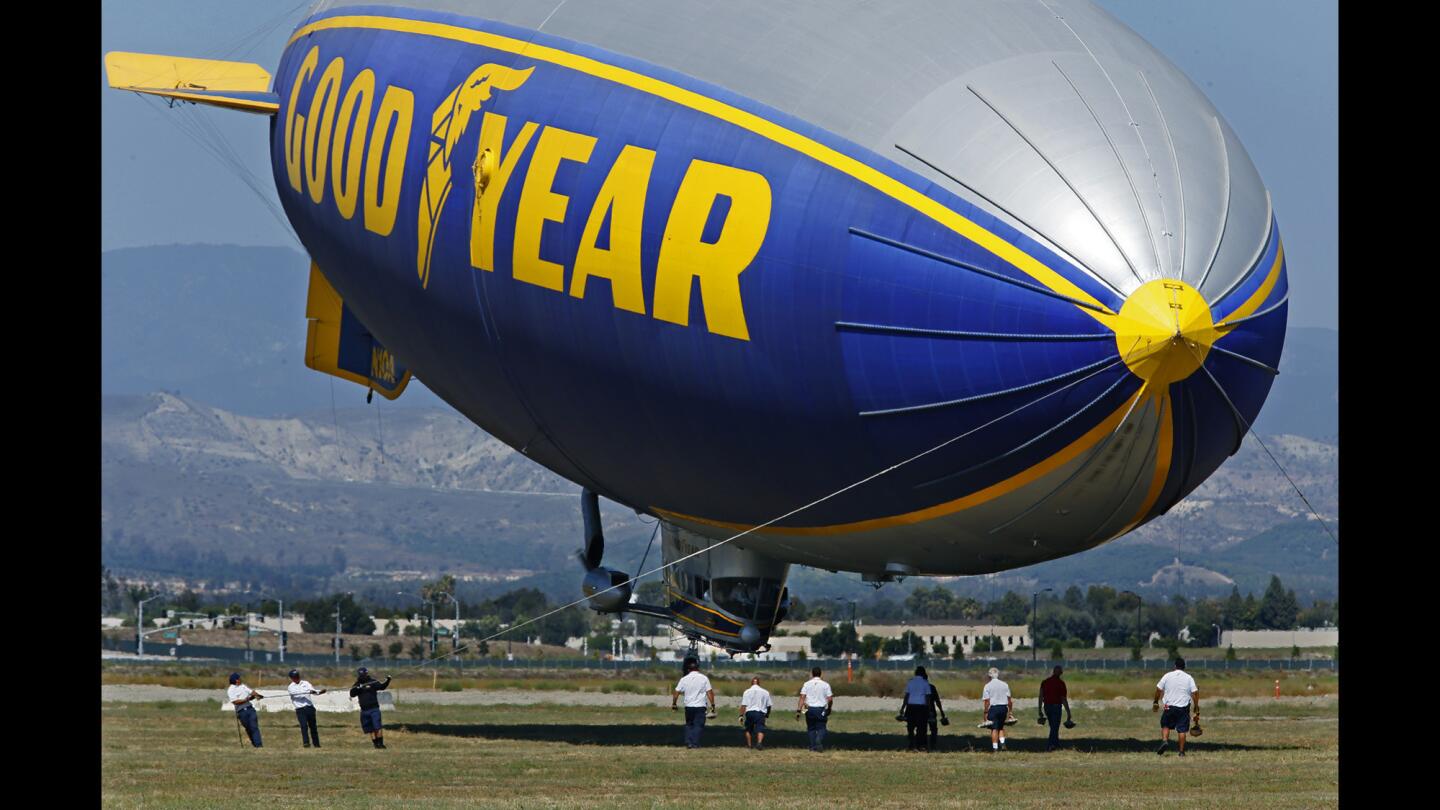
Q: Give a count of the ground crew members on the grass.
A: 11